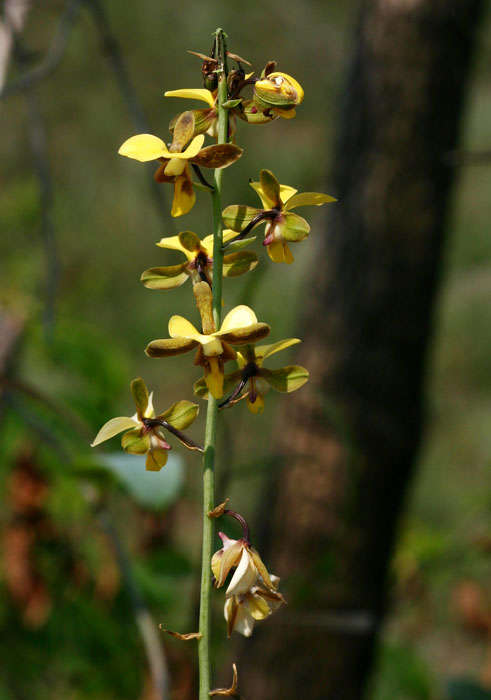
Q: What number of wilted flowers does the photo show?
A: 2